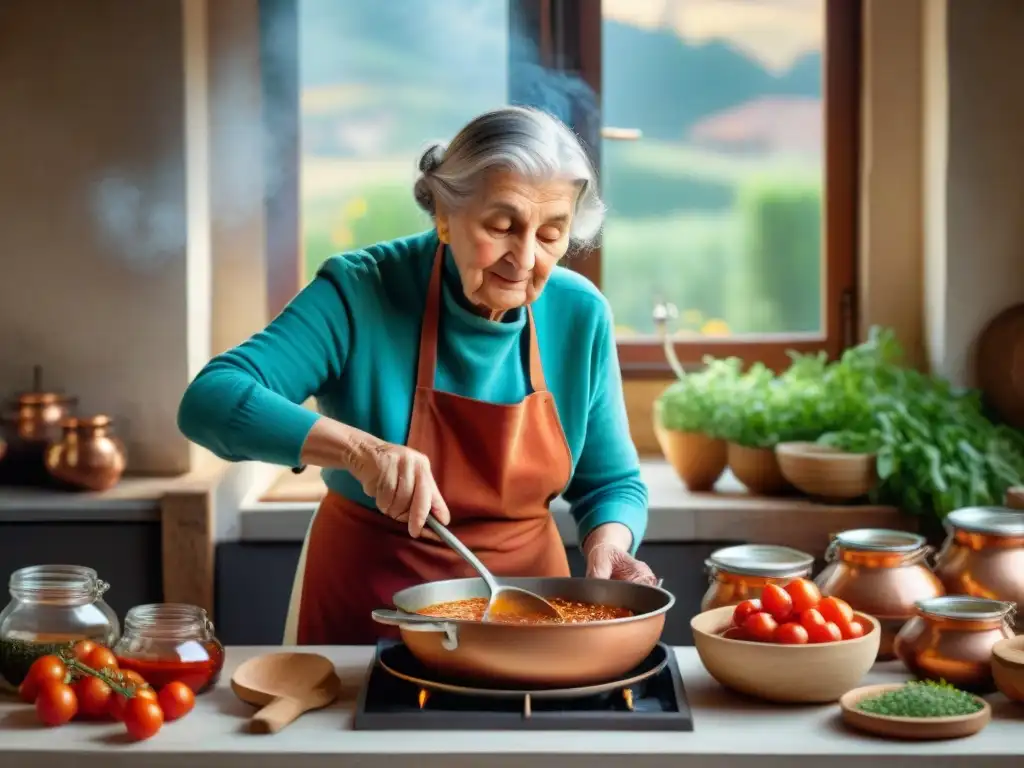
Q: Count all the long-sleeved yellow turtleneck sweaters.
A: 0